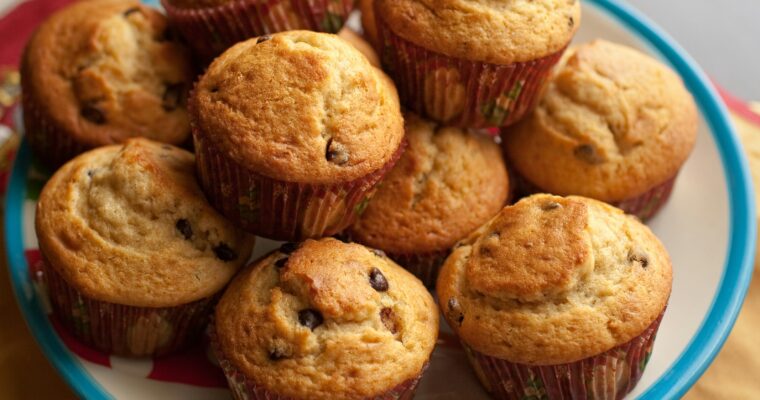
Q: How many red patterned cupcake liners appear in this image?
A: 9